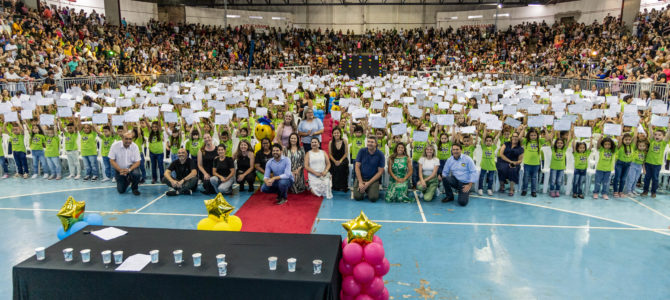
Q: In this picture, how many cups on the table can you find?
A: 13